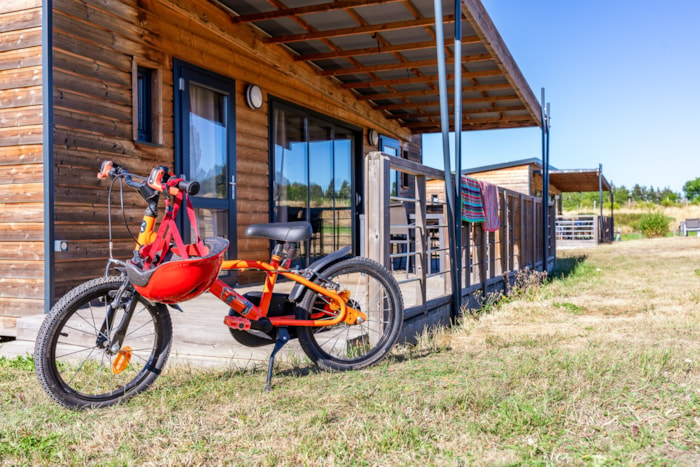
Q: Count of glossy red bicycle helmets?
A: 1